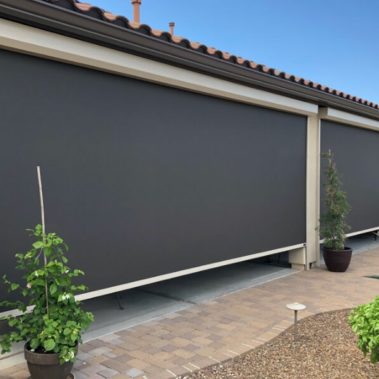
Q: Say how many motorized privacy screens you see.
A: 2